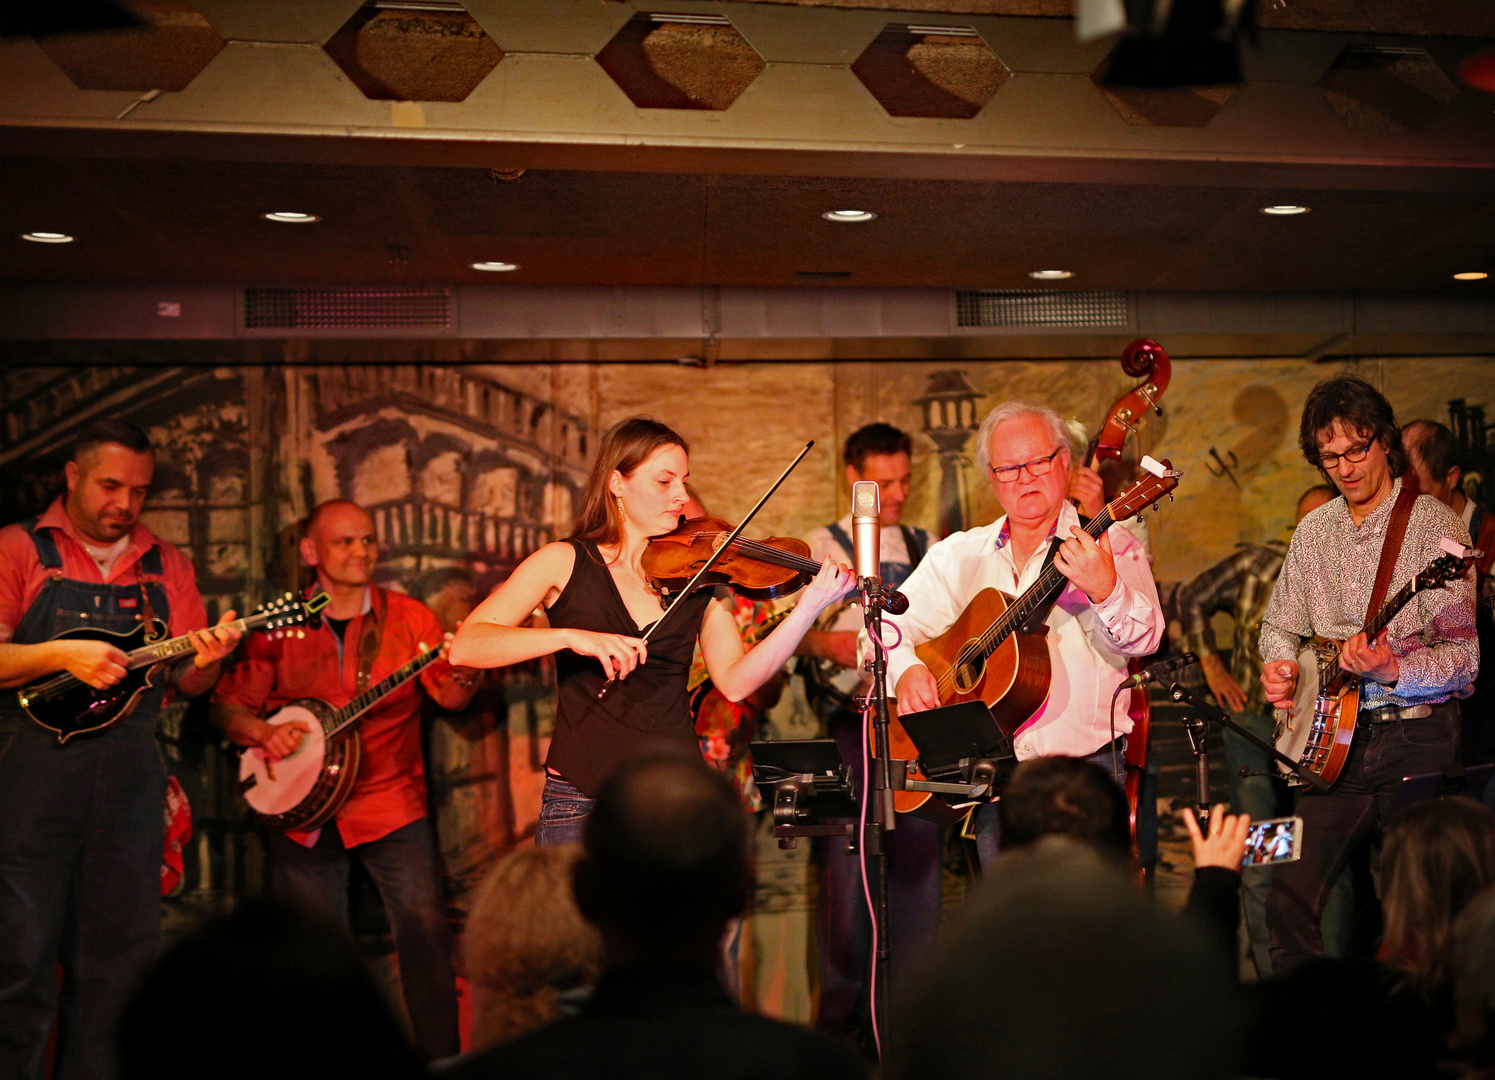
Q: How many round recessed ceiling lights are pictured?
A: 7